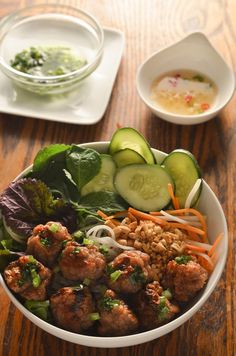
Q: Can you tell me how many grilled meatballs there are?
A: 8